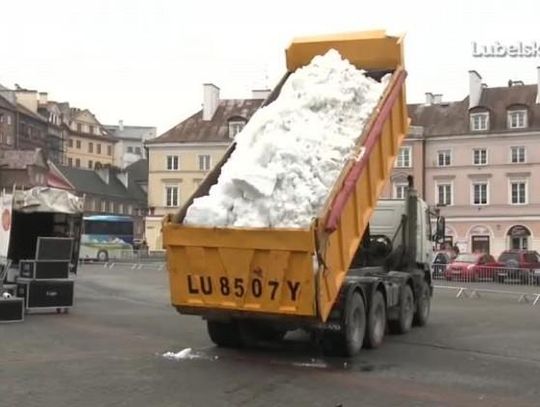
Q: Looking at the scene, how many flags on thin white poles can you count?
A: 0